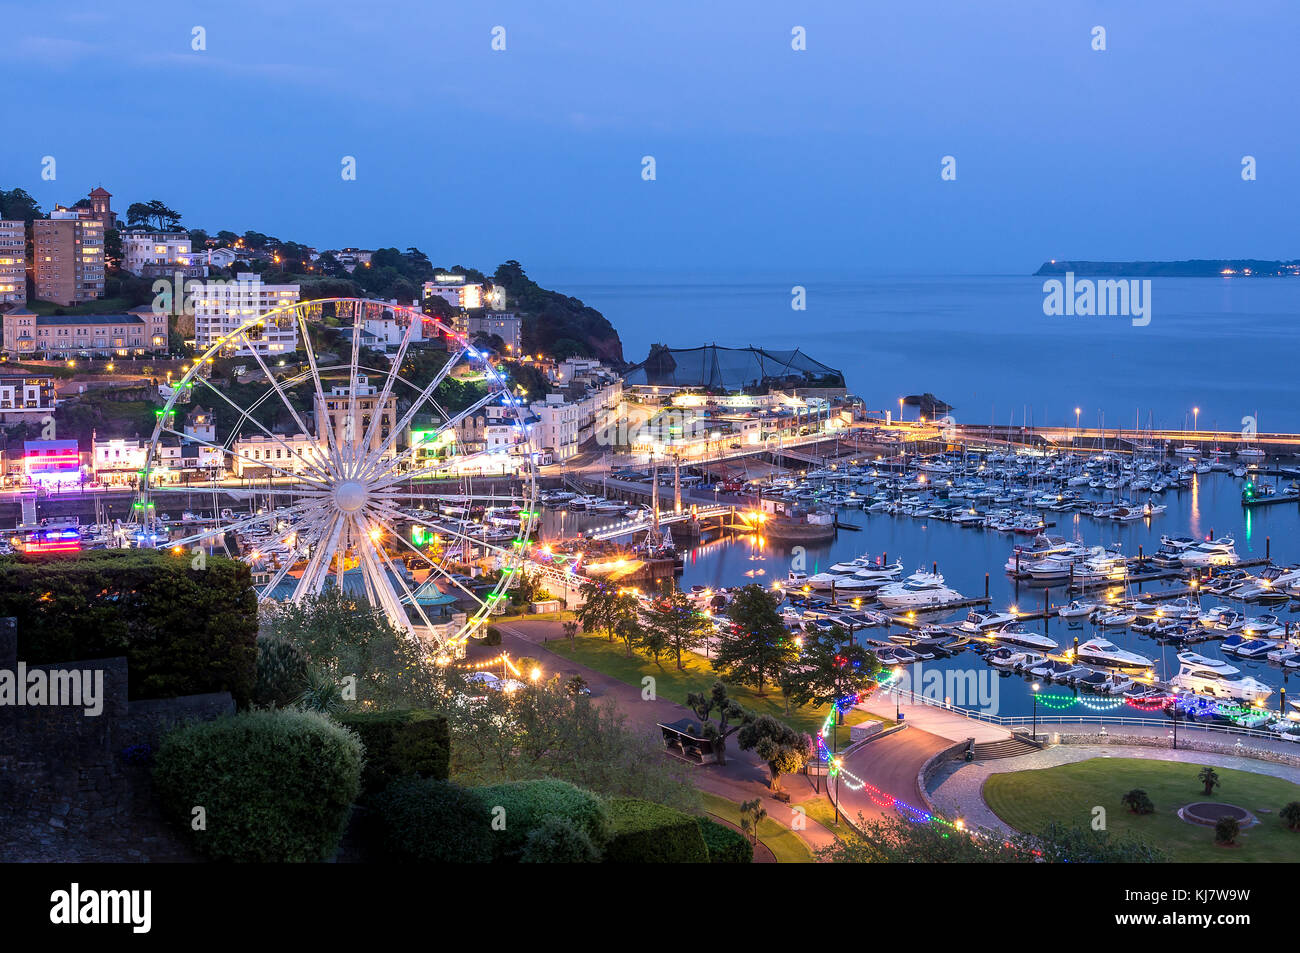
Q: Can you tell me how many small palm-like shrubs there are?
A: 4